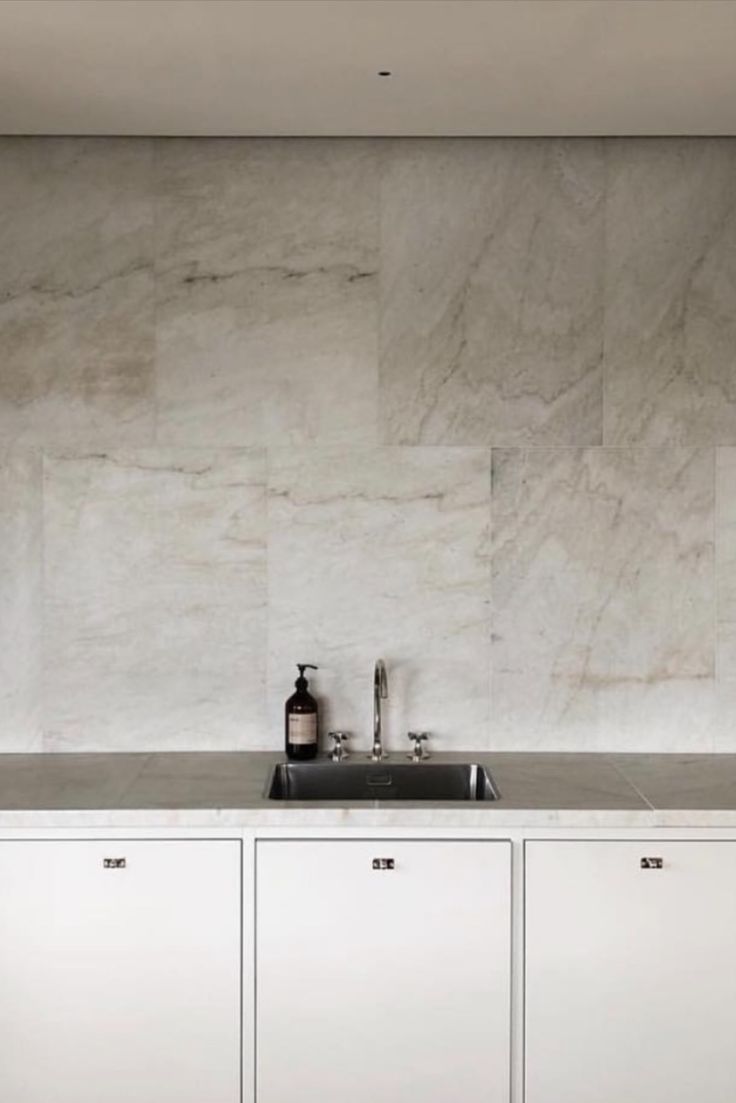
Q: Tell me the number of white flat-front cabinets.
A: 3